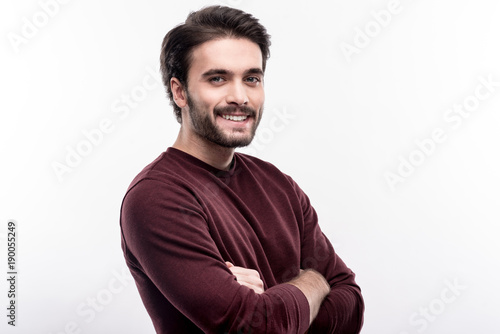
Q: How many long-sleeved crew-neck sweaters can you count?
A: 1